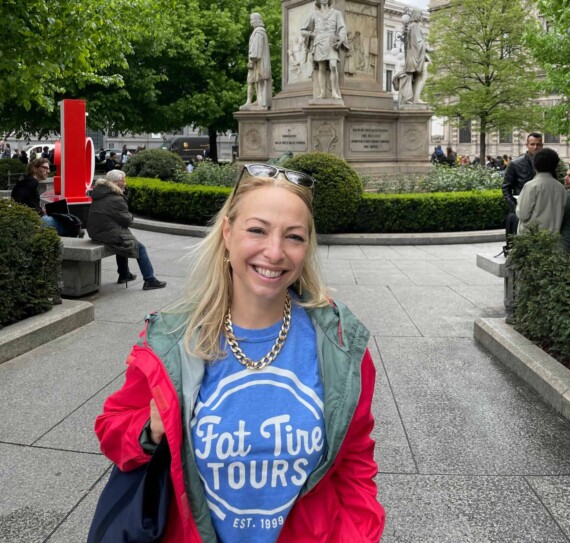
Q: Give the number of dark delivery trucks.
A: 1